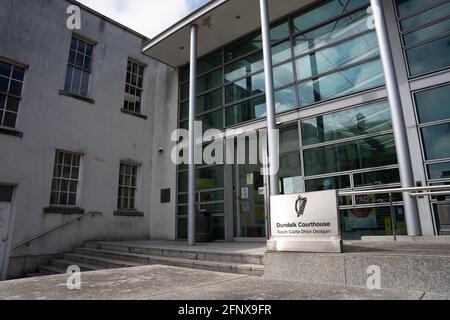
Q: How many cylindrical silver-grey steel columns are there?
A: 3